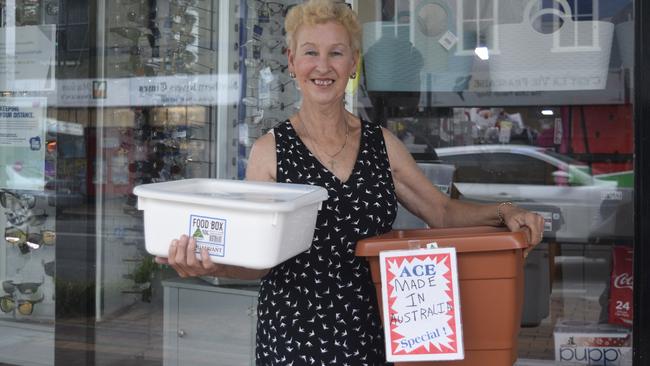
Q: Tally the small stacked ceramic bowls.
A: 0